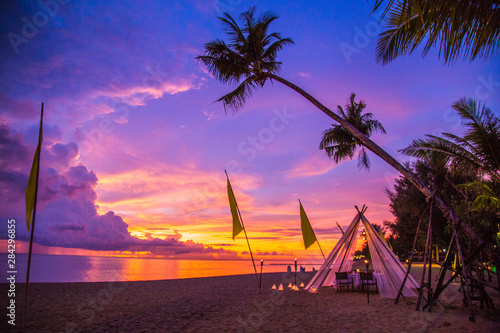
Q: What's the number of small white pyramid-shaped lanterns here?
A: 6